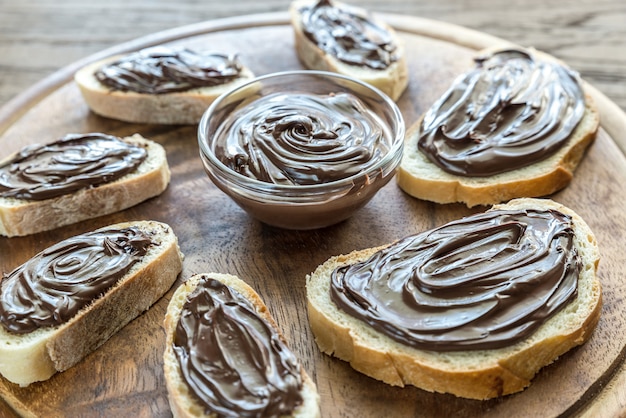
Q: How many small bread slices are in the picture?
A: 5